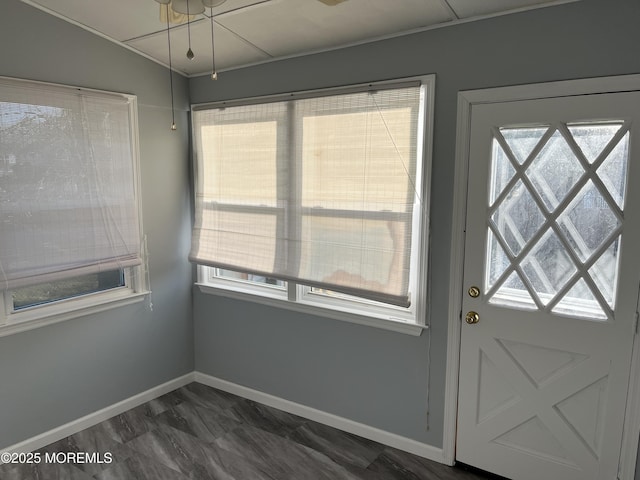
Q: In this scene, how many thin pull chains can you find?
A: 3